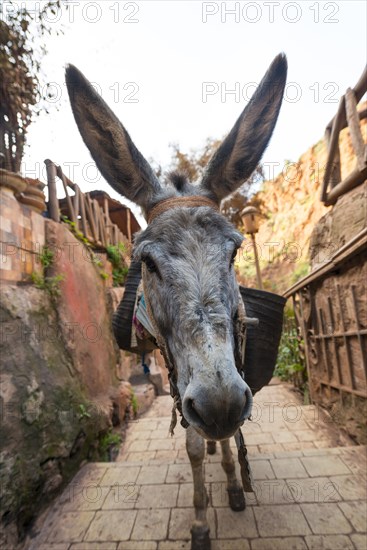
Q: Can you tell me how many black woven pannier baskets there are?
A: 2